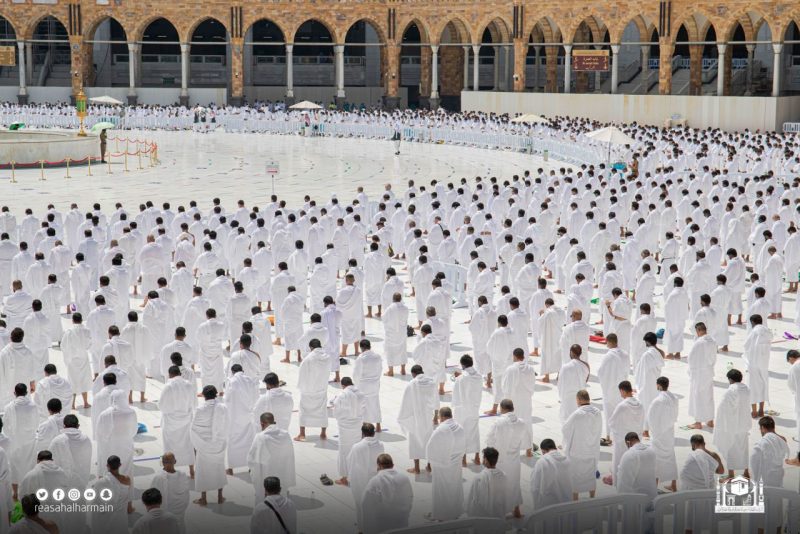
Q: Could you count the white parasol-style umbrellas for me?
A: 4